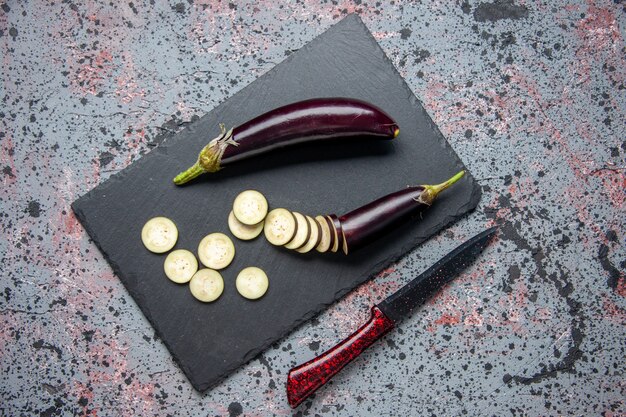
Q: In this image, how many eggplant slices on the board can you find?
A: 12